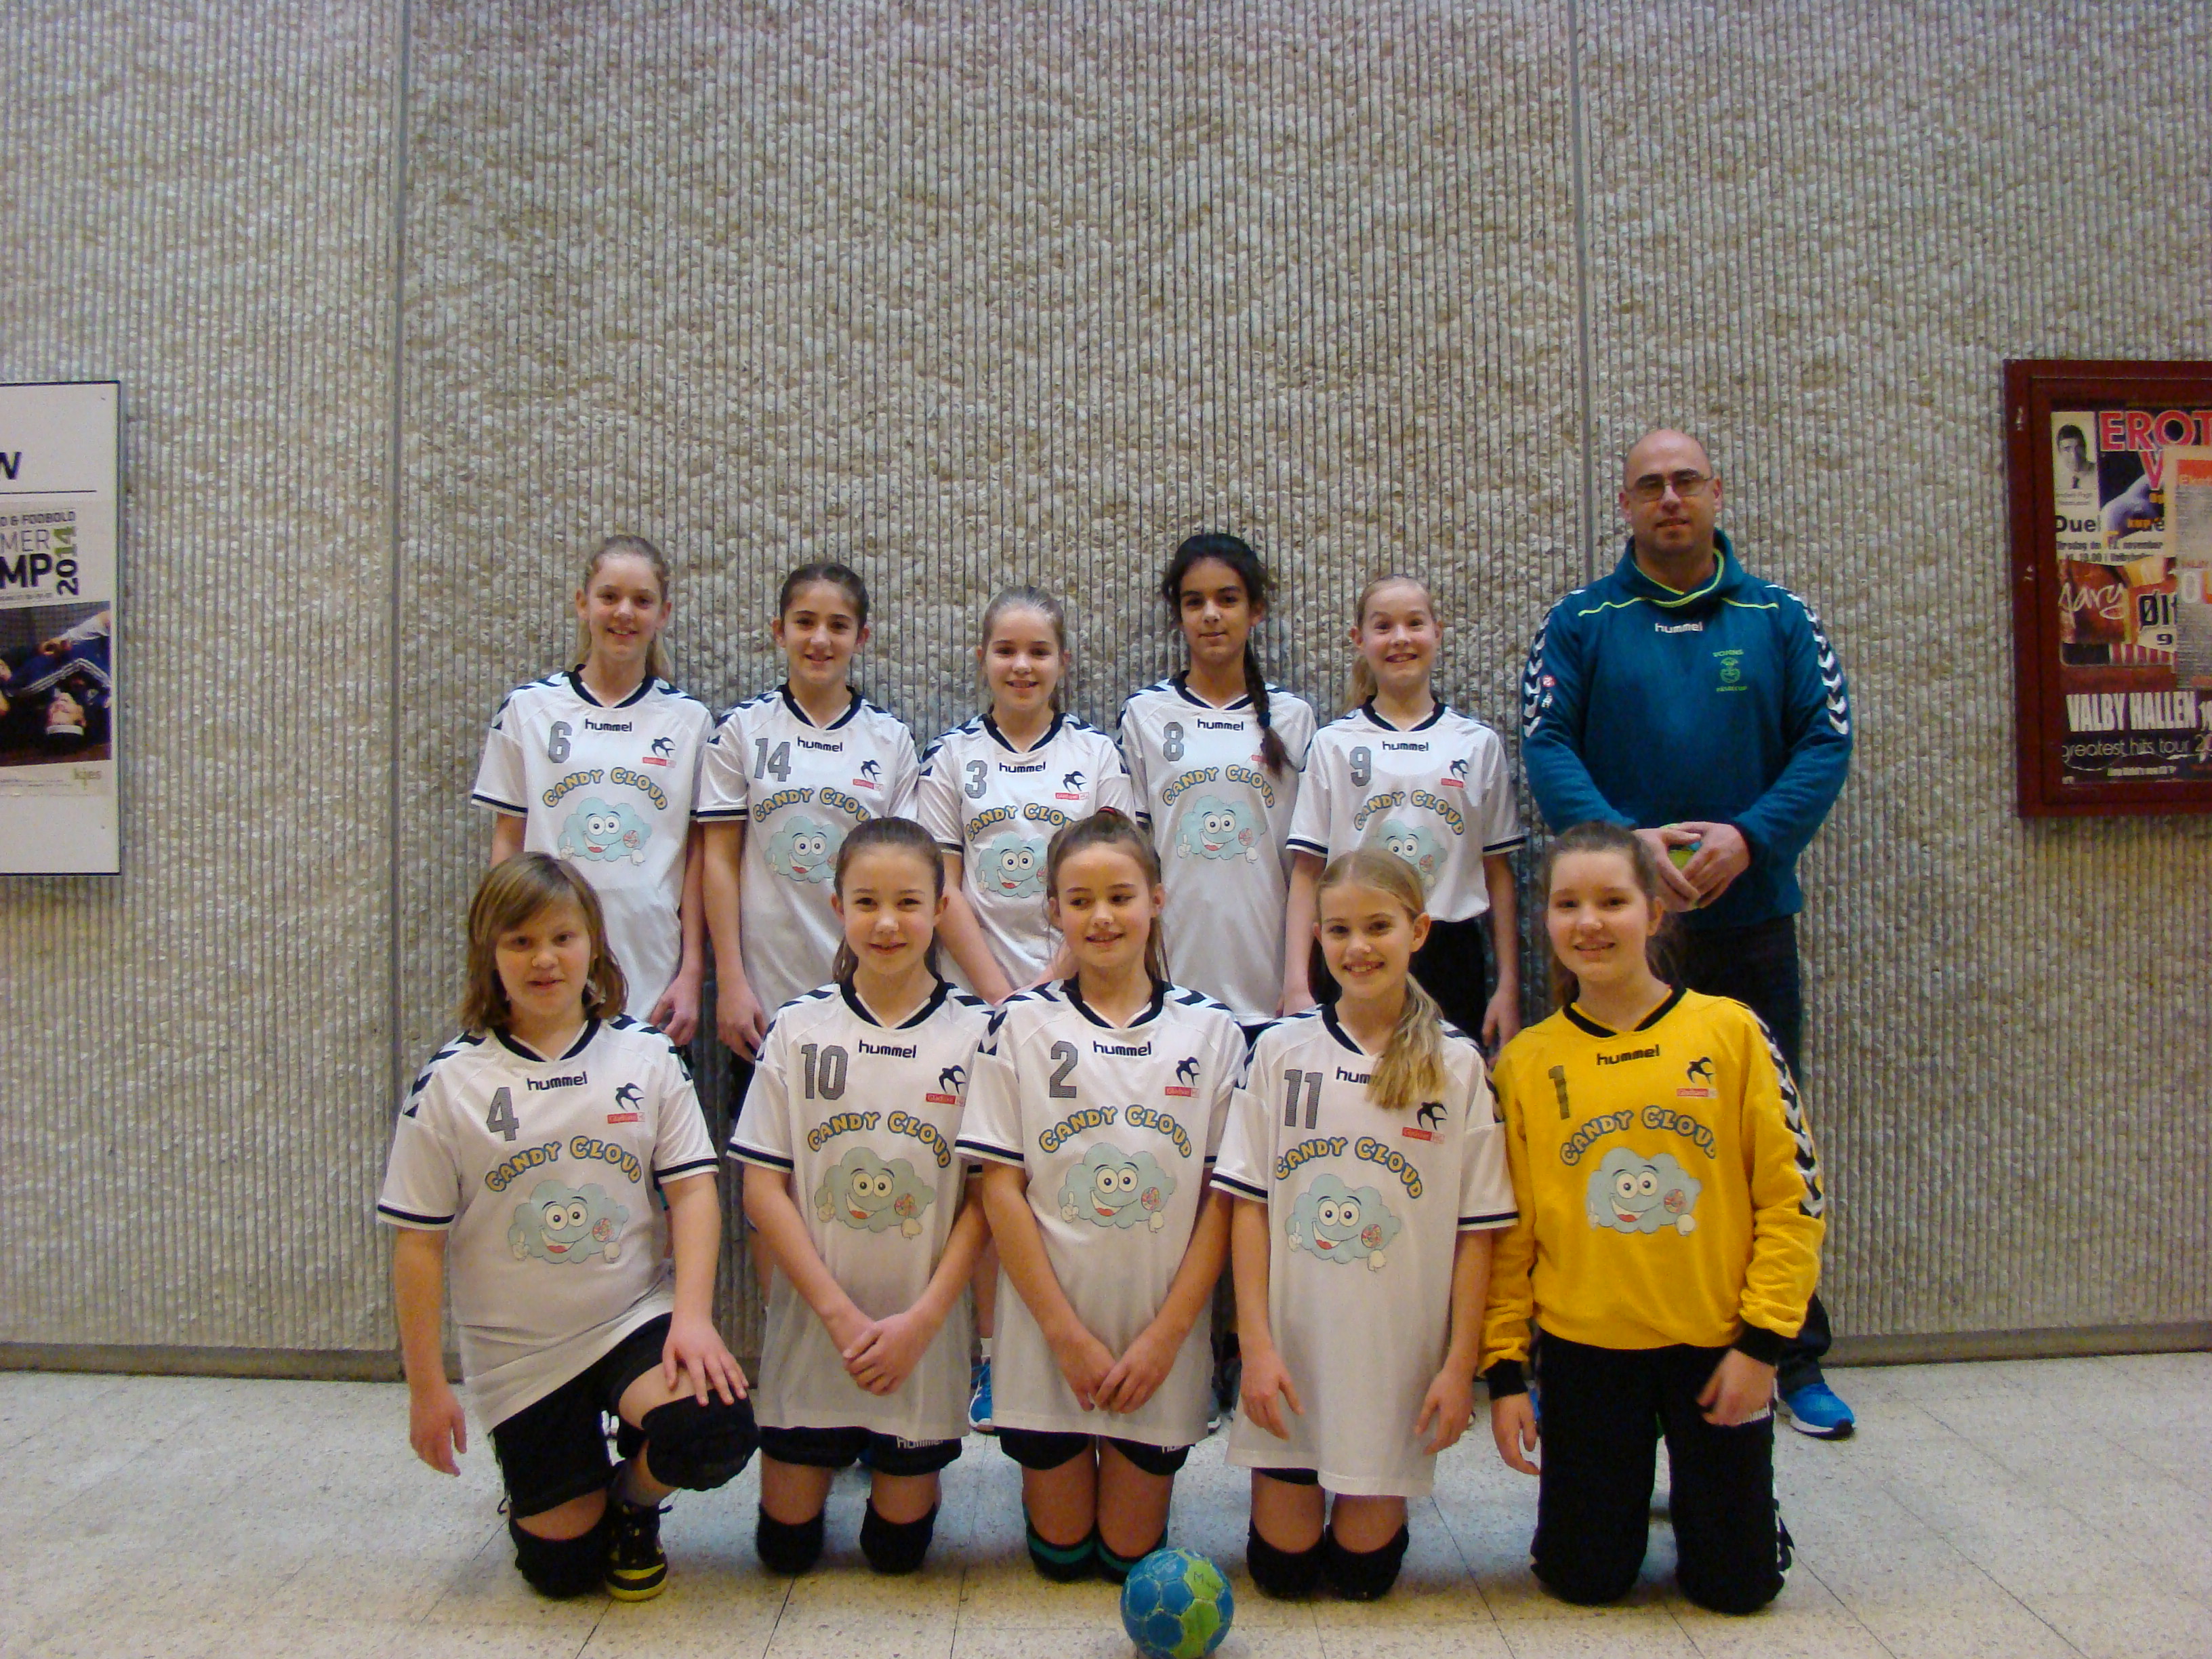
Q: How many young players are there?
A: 10